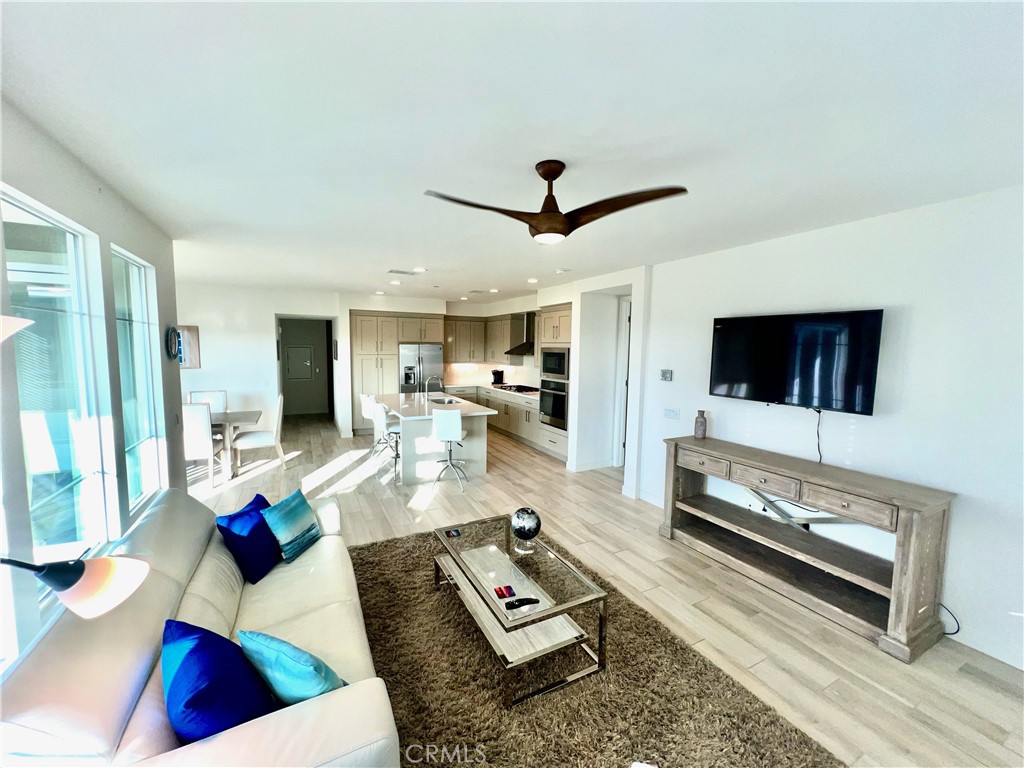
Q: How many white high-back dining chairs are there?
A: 3